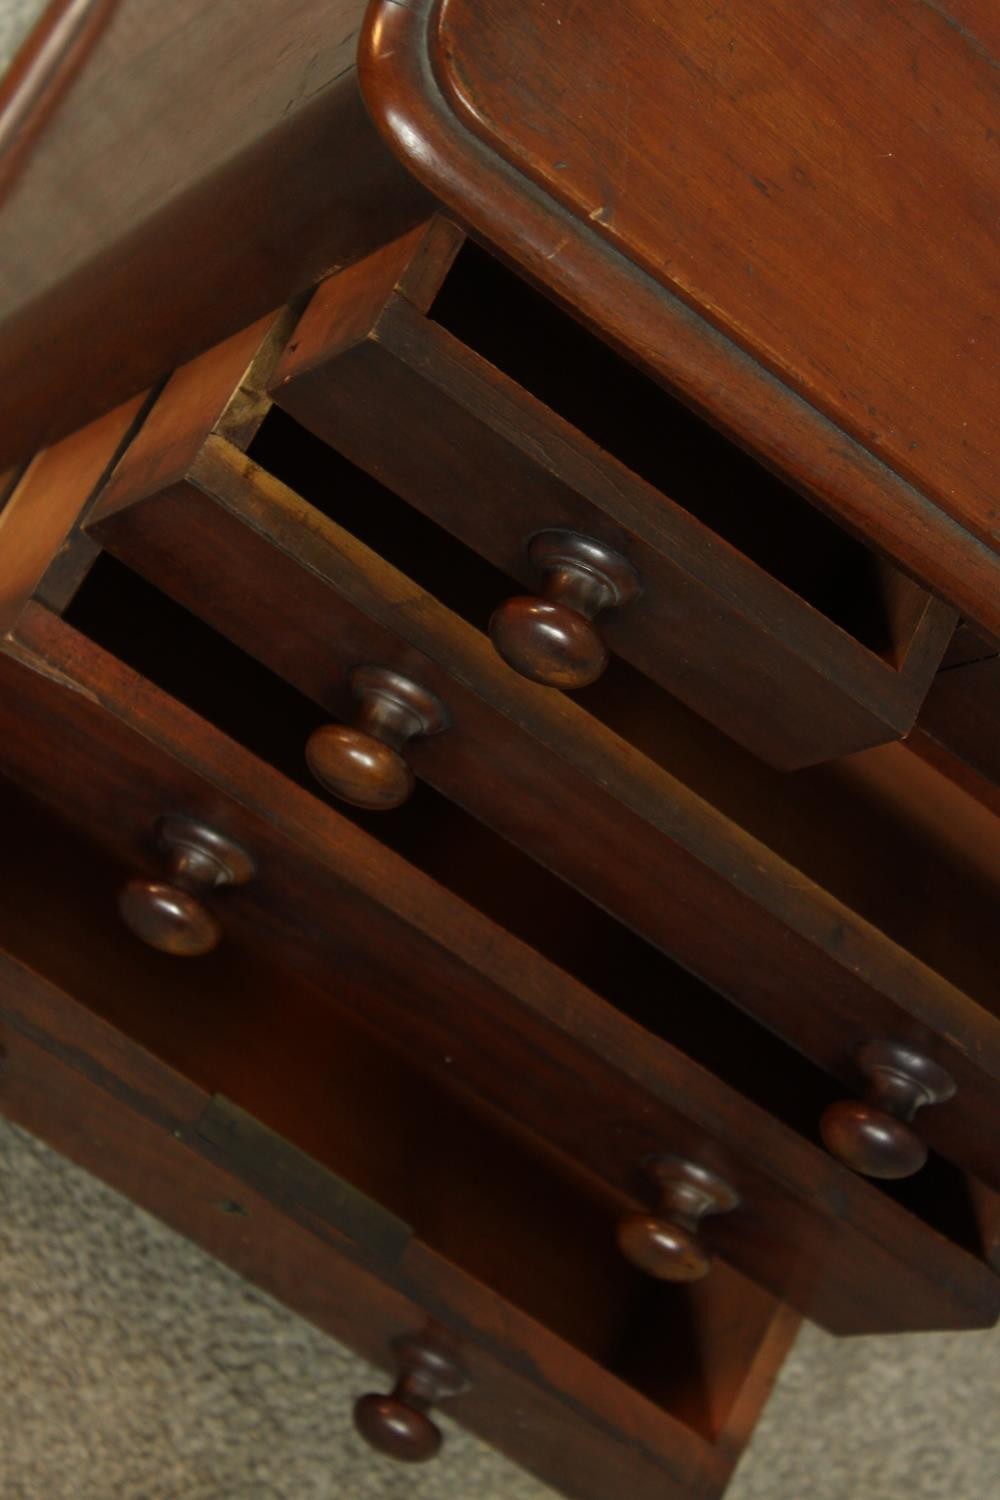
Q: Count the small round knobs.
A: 6